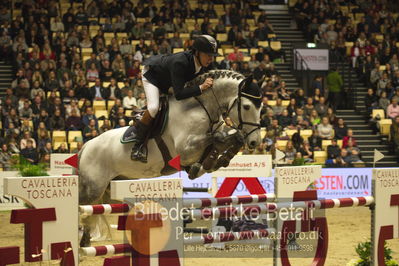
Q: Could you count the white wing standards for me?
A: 4